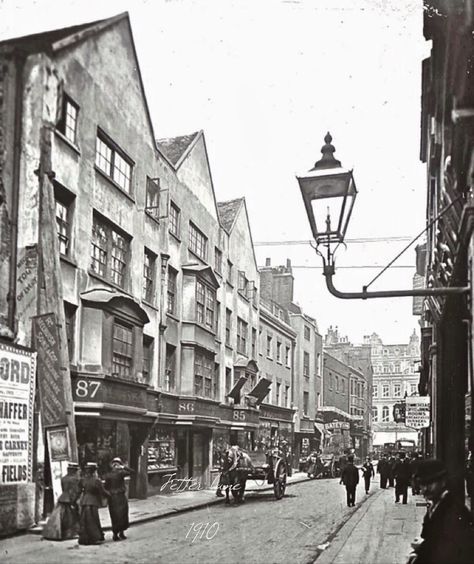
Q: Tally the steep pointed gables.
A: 3